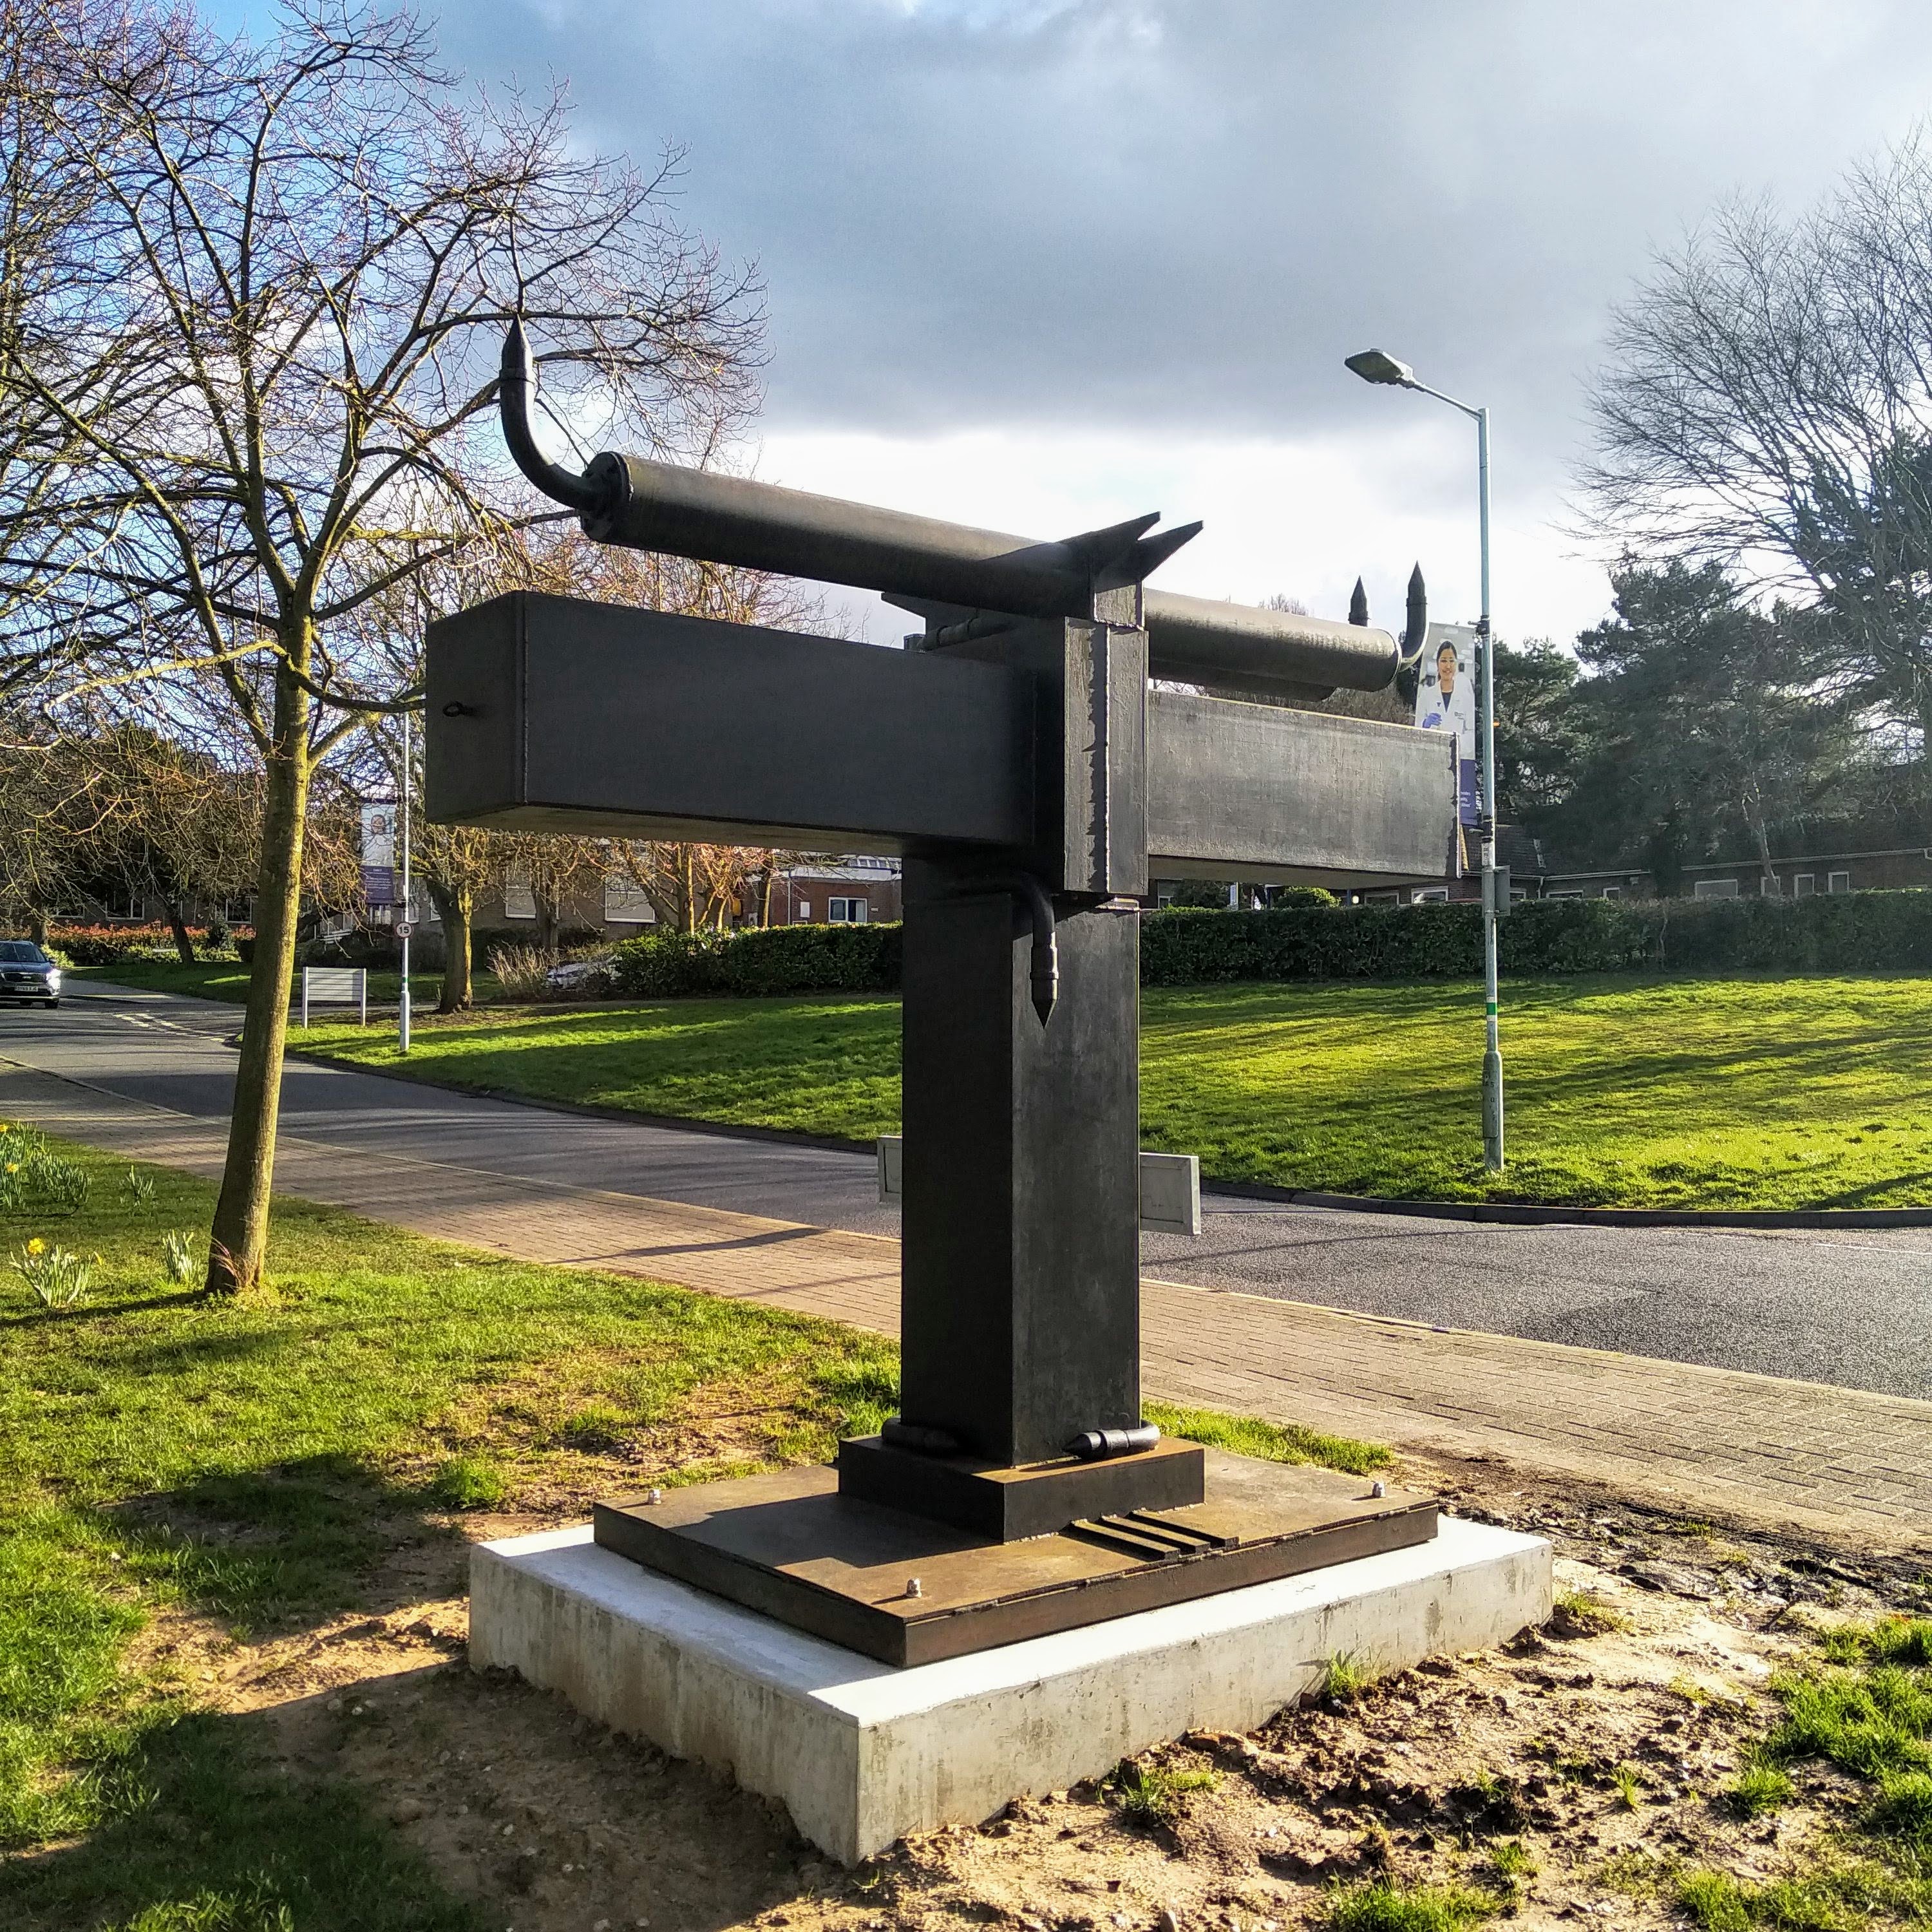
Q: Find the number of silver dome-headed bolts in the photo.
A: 3